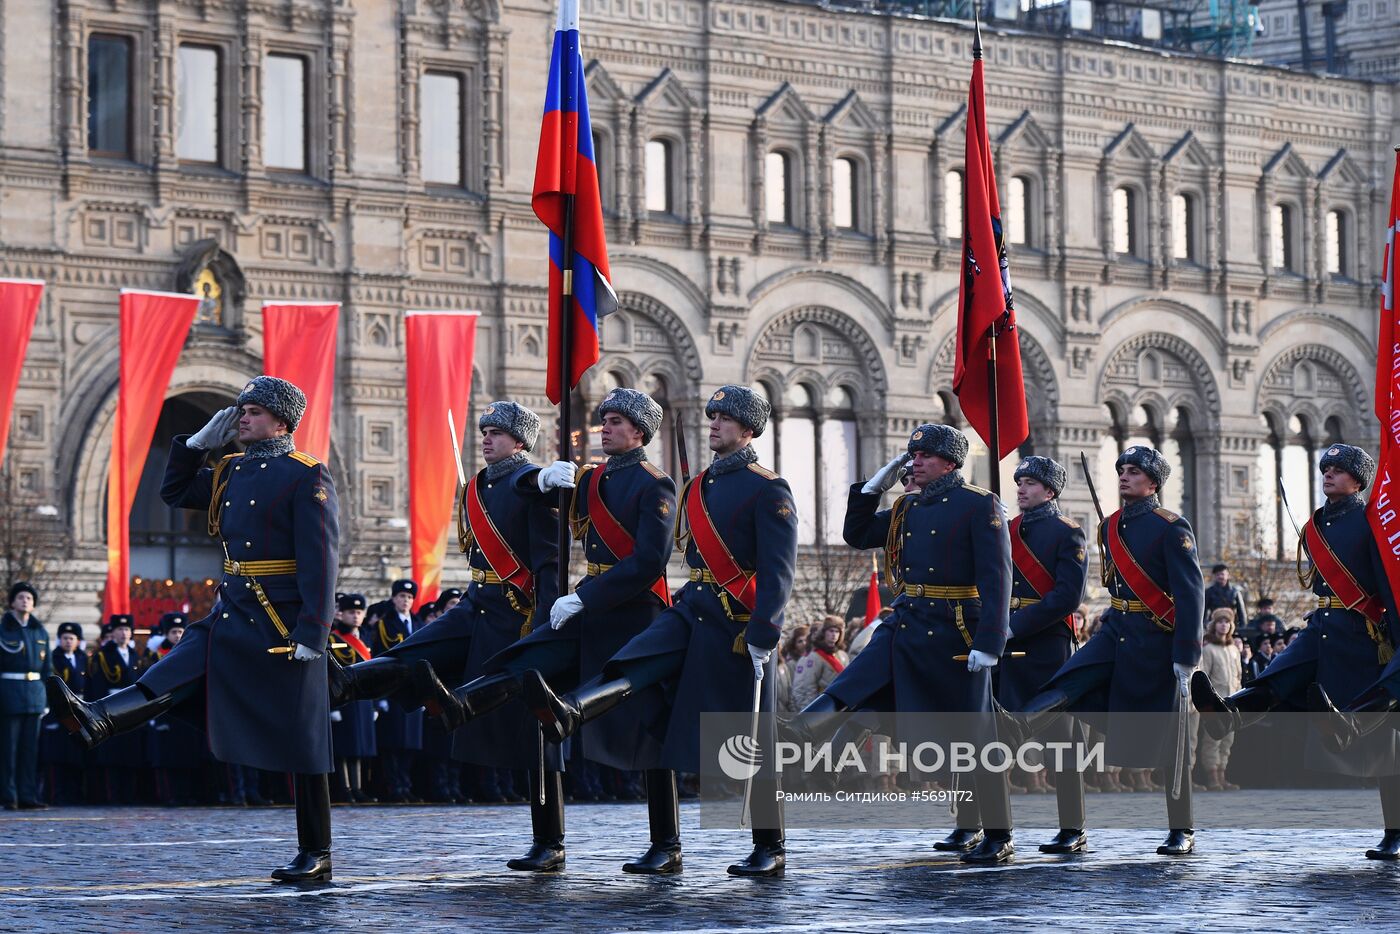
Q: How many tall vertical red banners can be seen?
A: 4